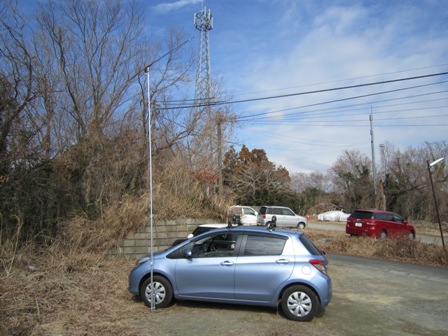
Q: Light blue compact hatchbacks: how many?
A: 1